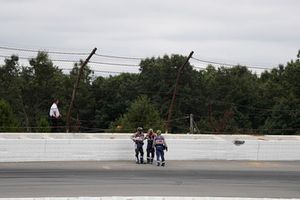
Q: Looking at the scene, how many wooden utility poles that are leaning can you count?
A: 2